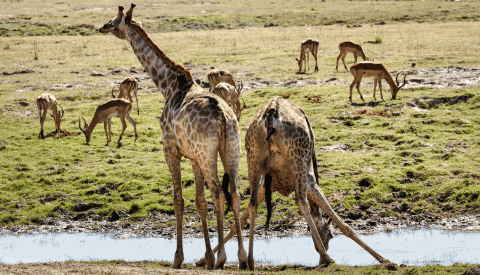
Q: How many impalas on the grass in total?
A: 8